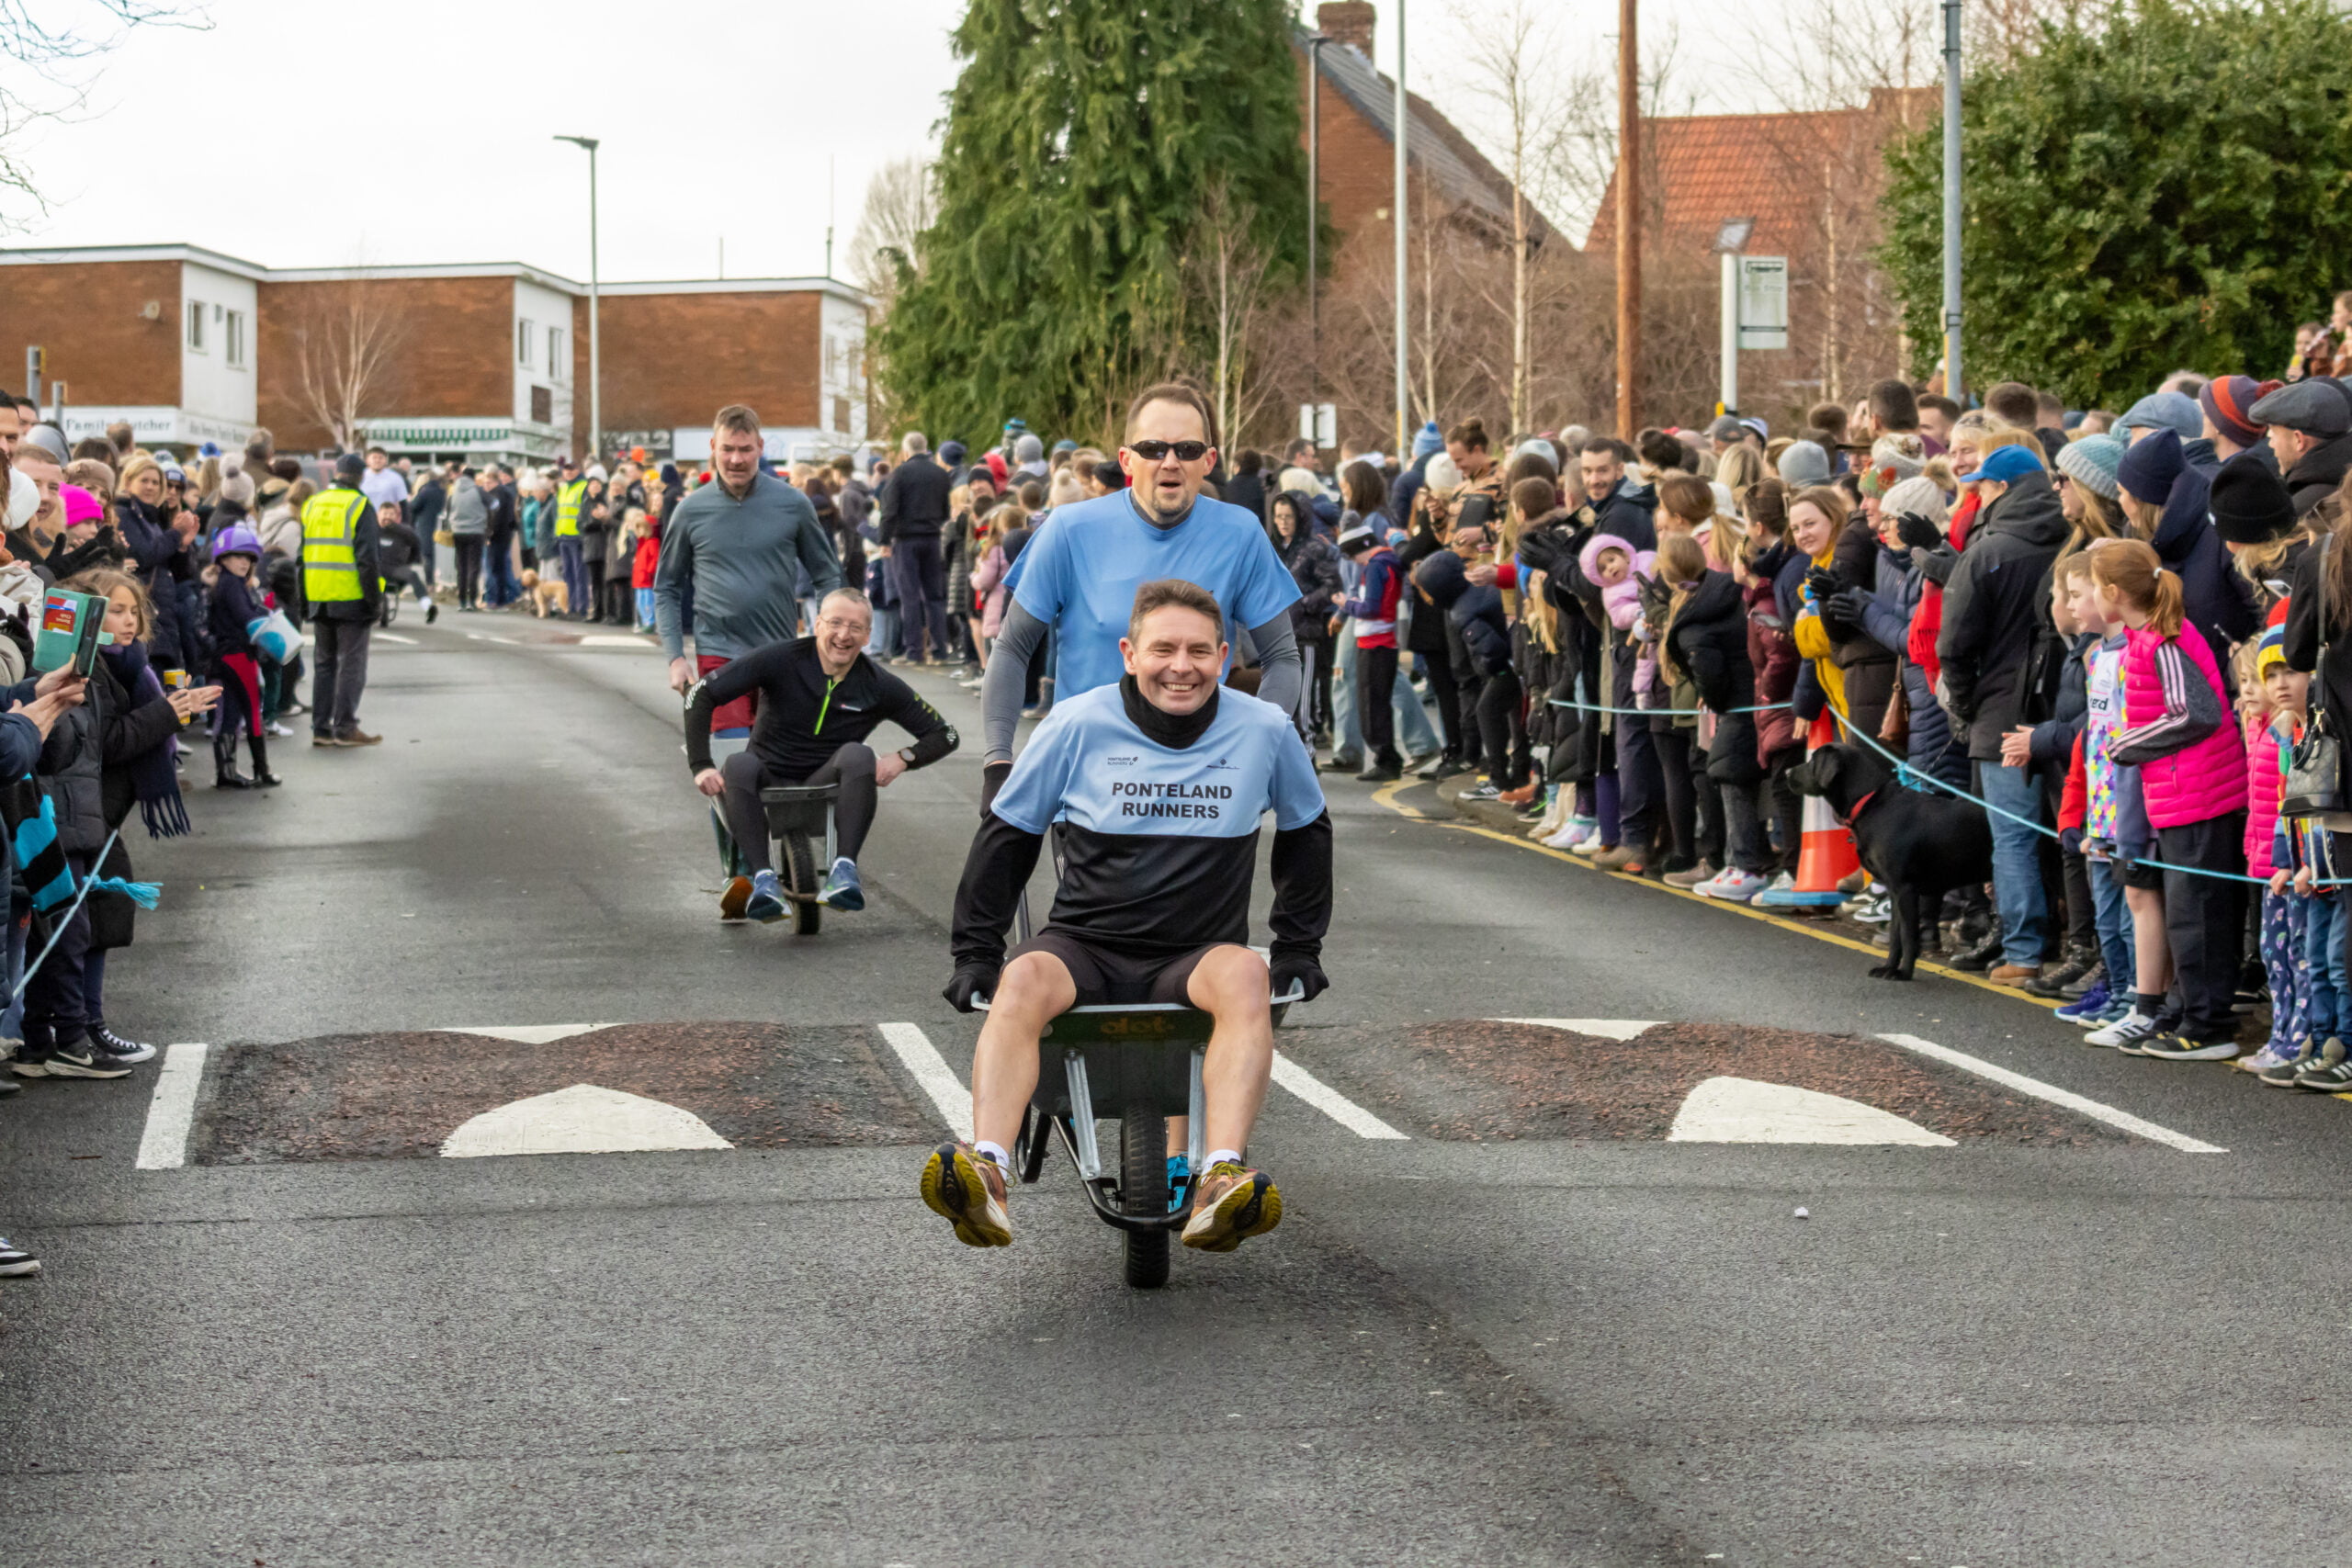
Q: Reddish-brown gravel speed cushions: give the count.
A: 2